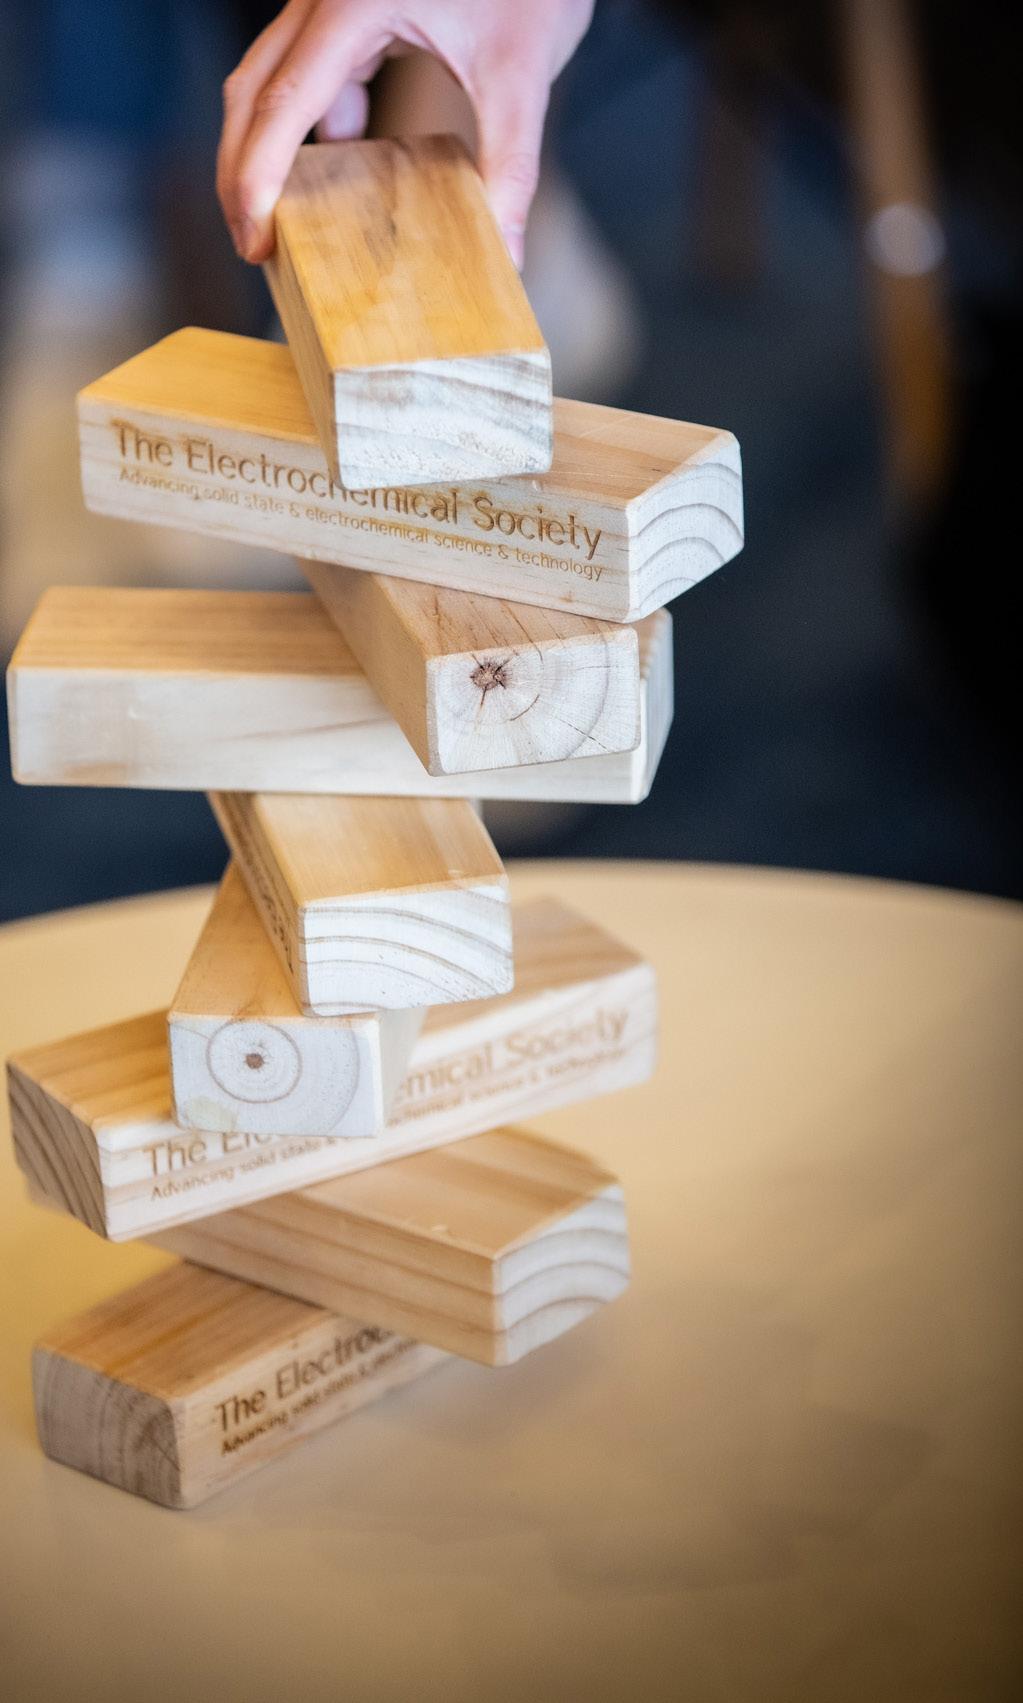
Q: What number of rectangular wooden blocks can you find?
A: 9